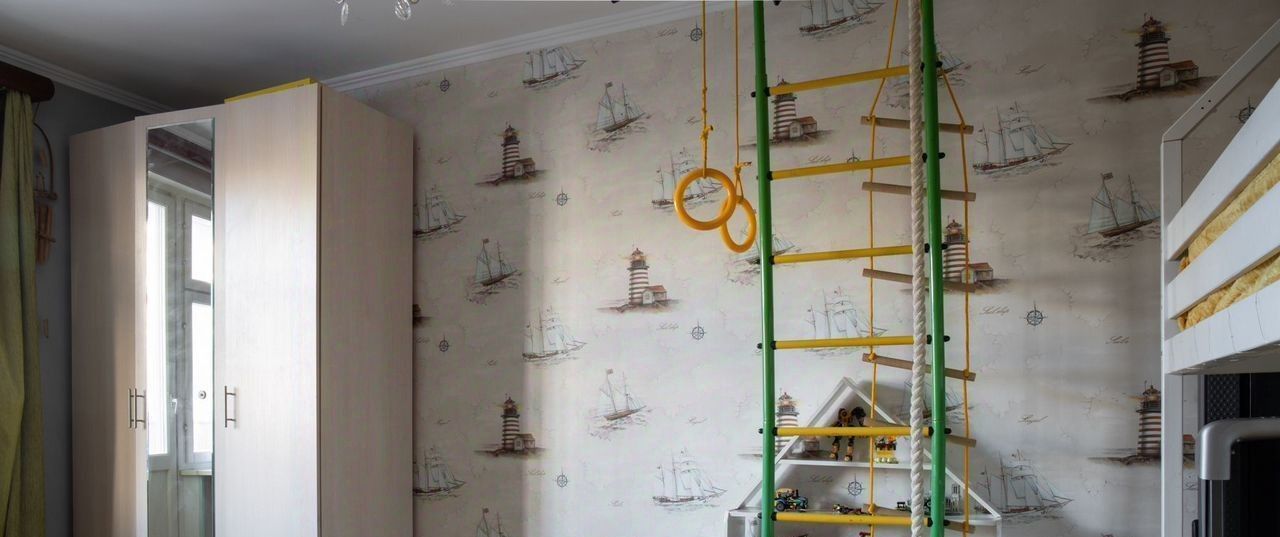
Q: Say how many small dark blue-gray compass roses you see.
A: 10